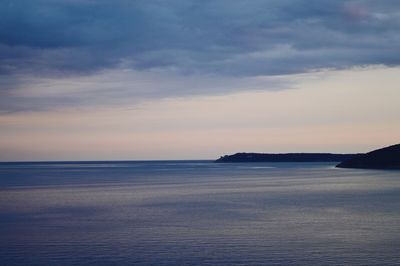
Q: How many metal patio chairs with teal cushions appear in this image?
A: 0